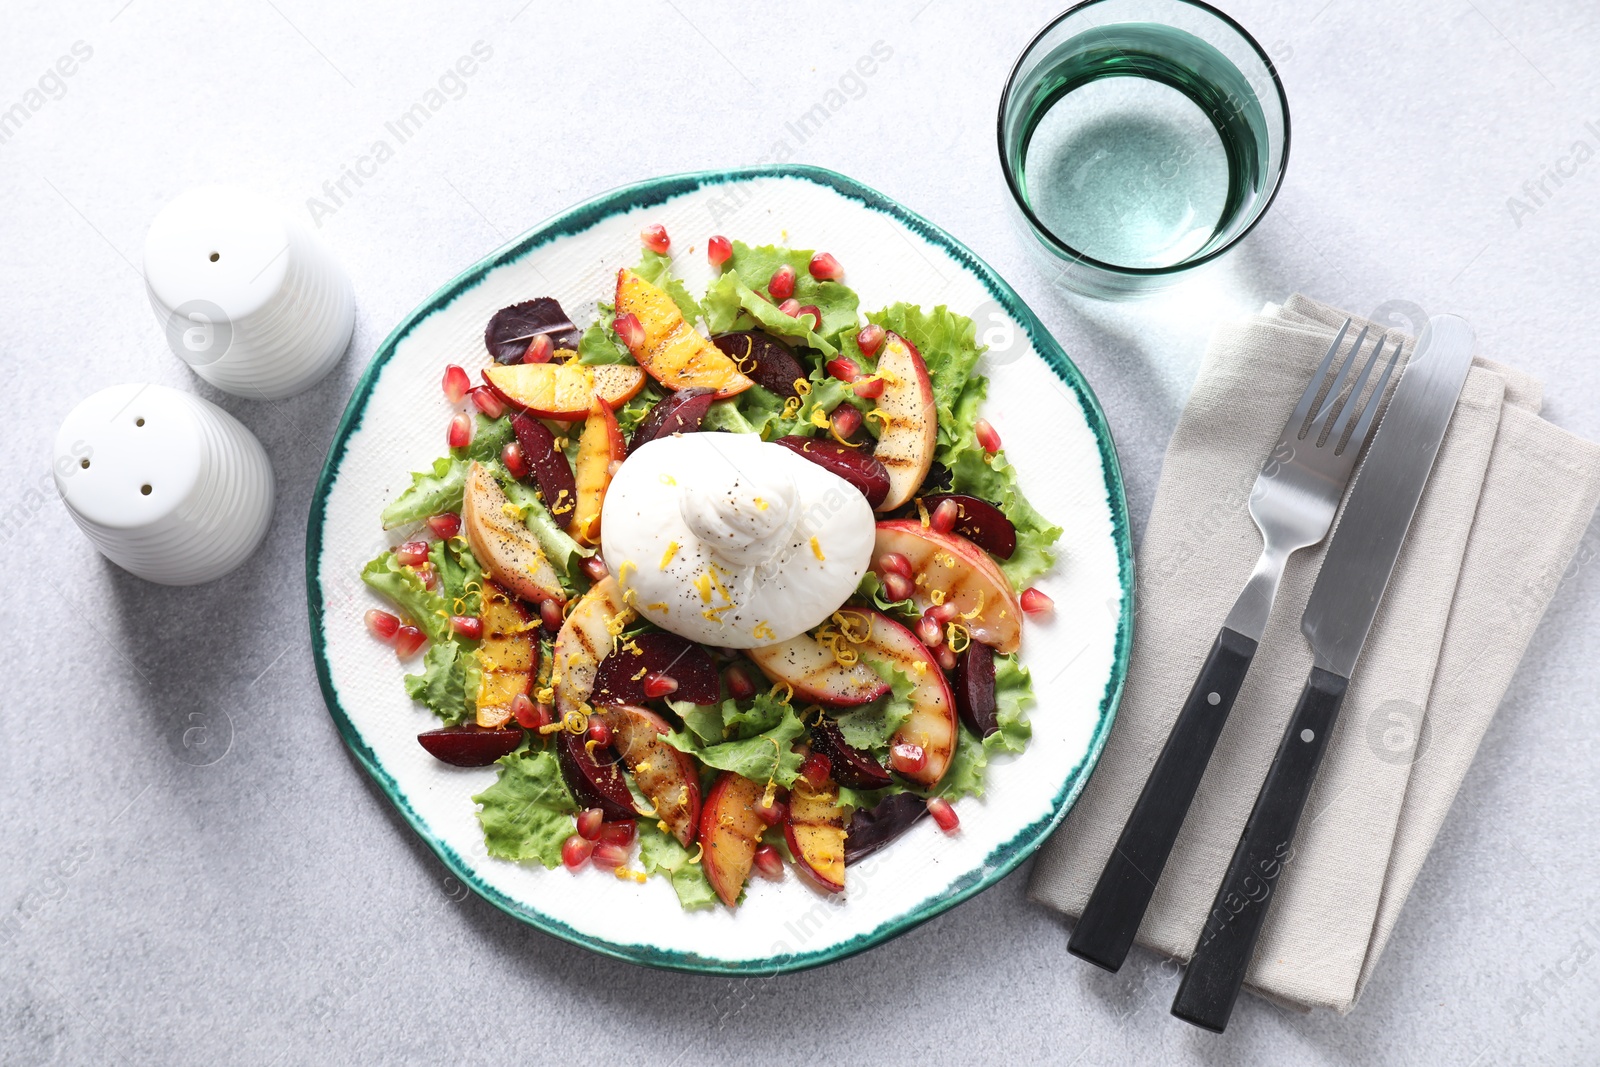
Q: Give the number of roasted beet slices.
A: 10